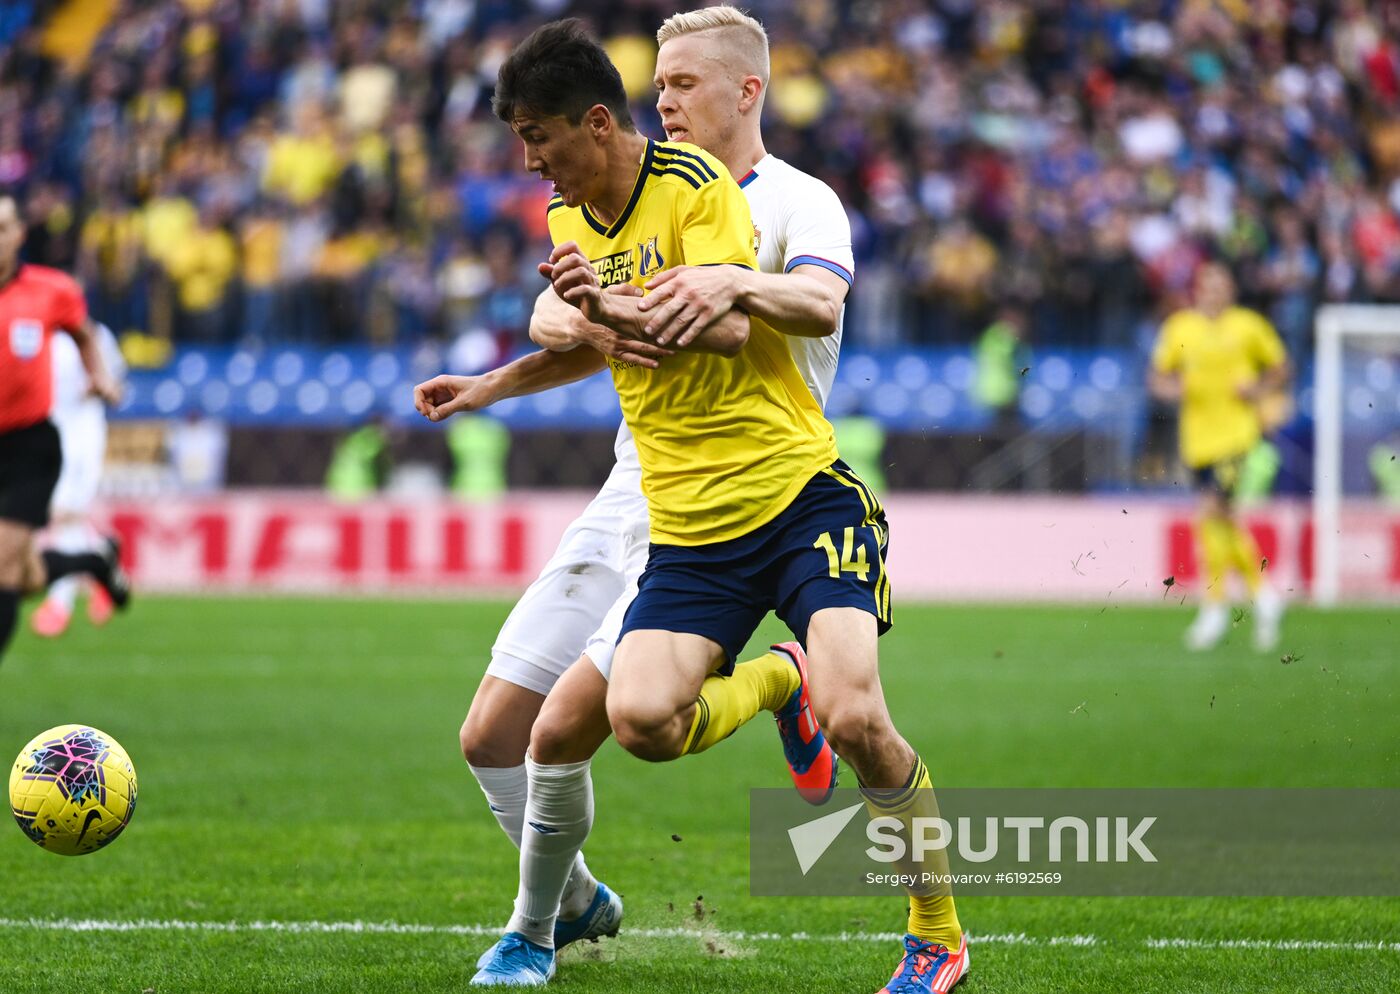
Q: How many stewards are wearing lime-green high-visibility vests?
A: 6